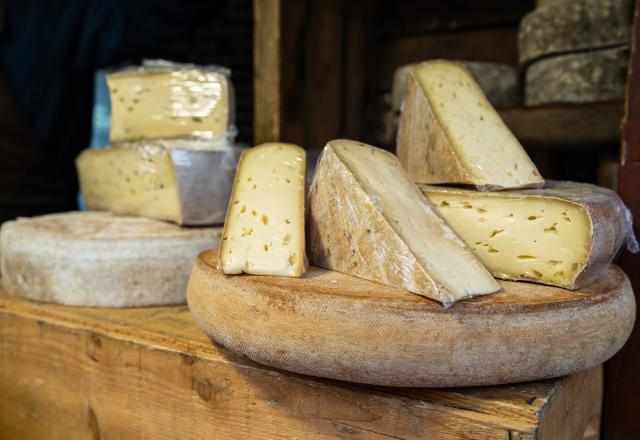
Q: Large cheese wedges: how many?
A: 6